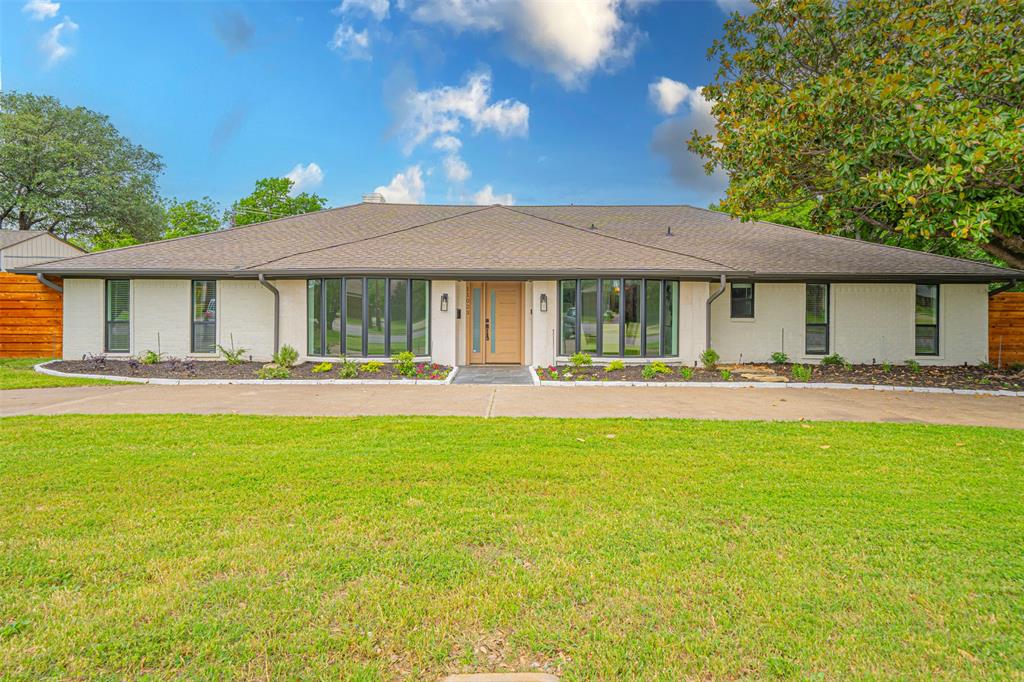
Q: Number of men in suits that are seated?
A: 0